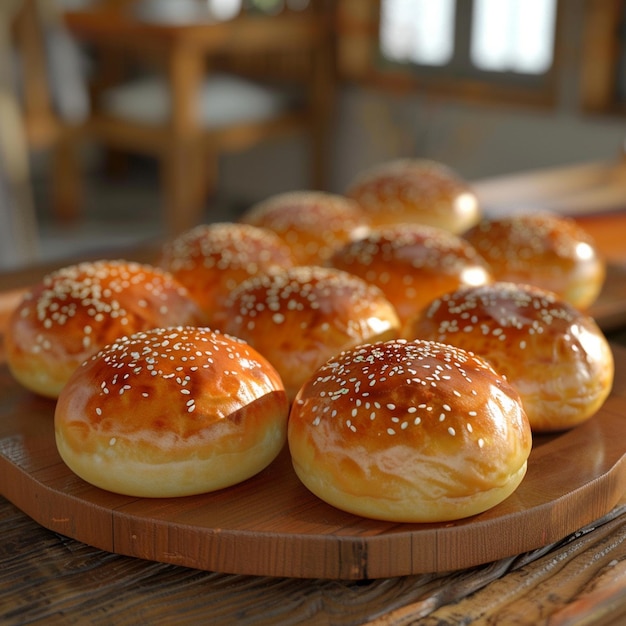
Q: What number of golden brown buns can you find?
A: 10